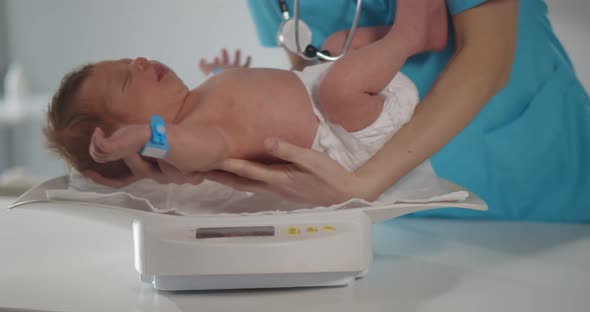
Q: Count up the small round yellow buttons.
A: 3